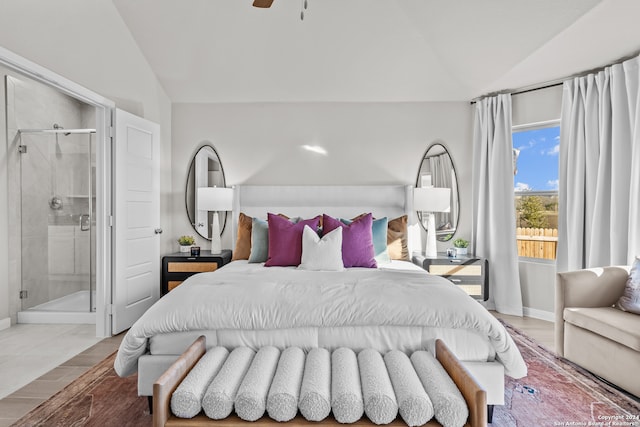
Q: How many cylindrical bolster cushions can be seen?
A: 9